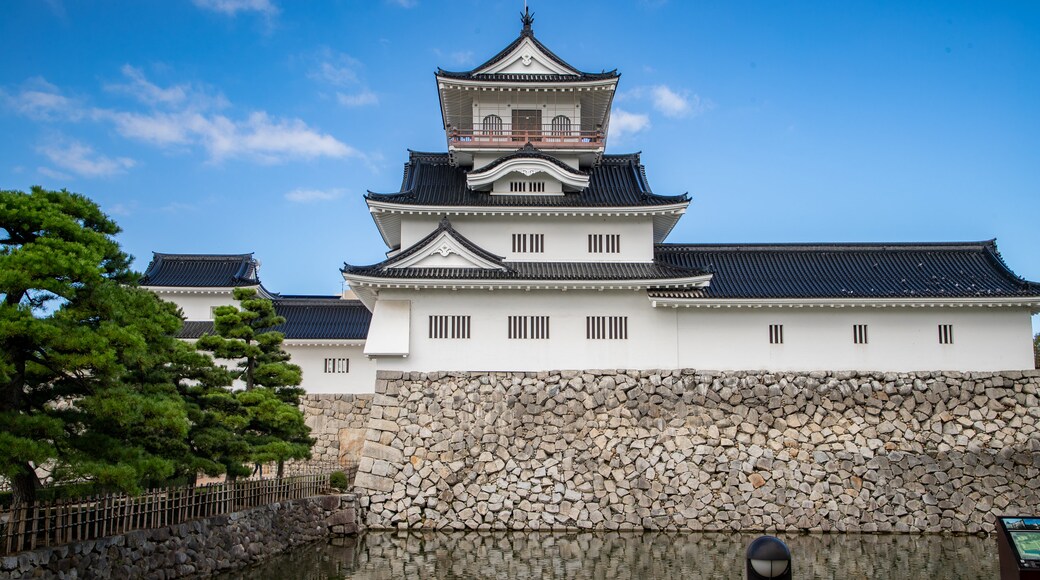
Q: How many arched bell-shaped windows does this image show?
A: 2